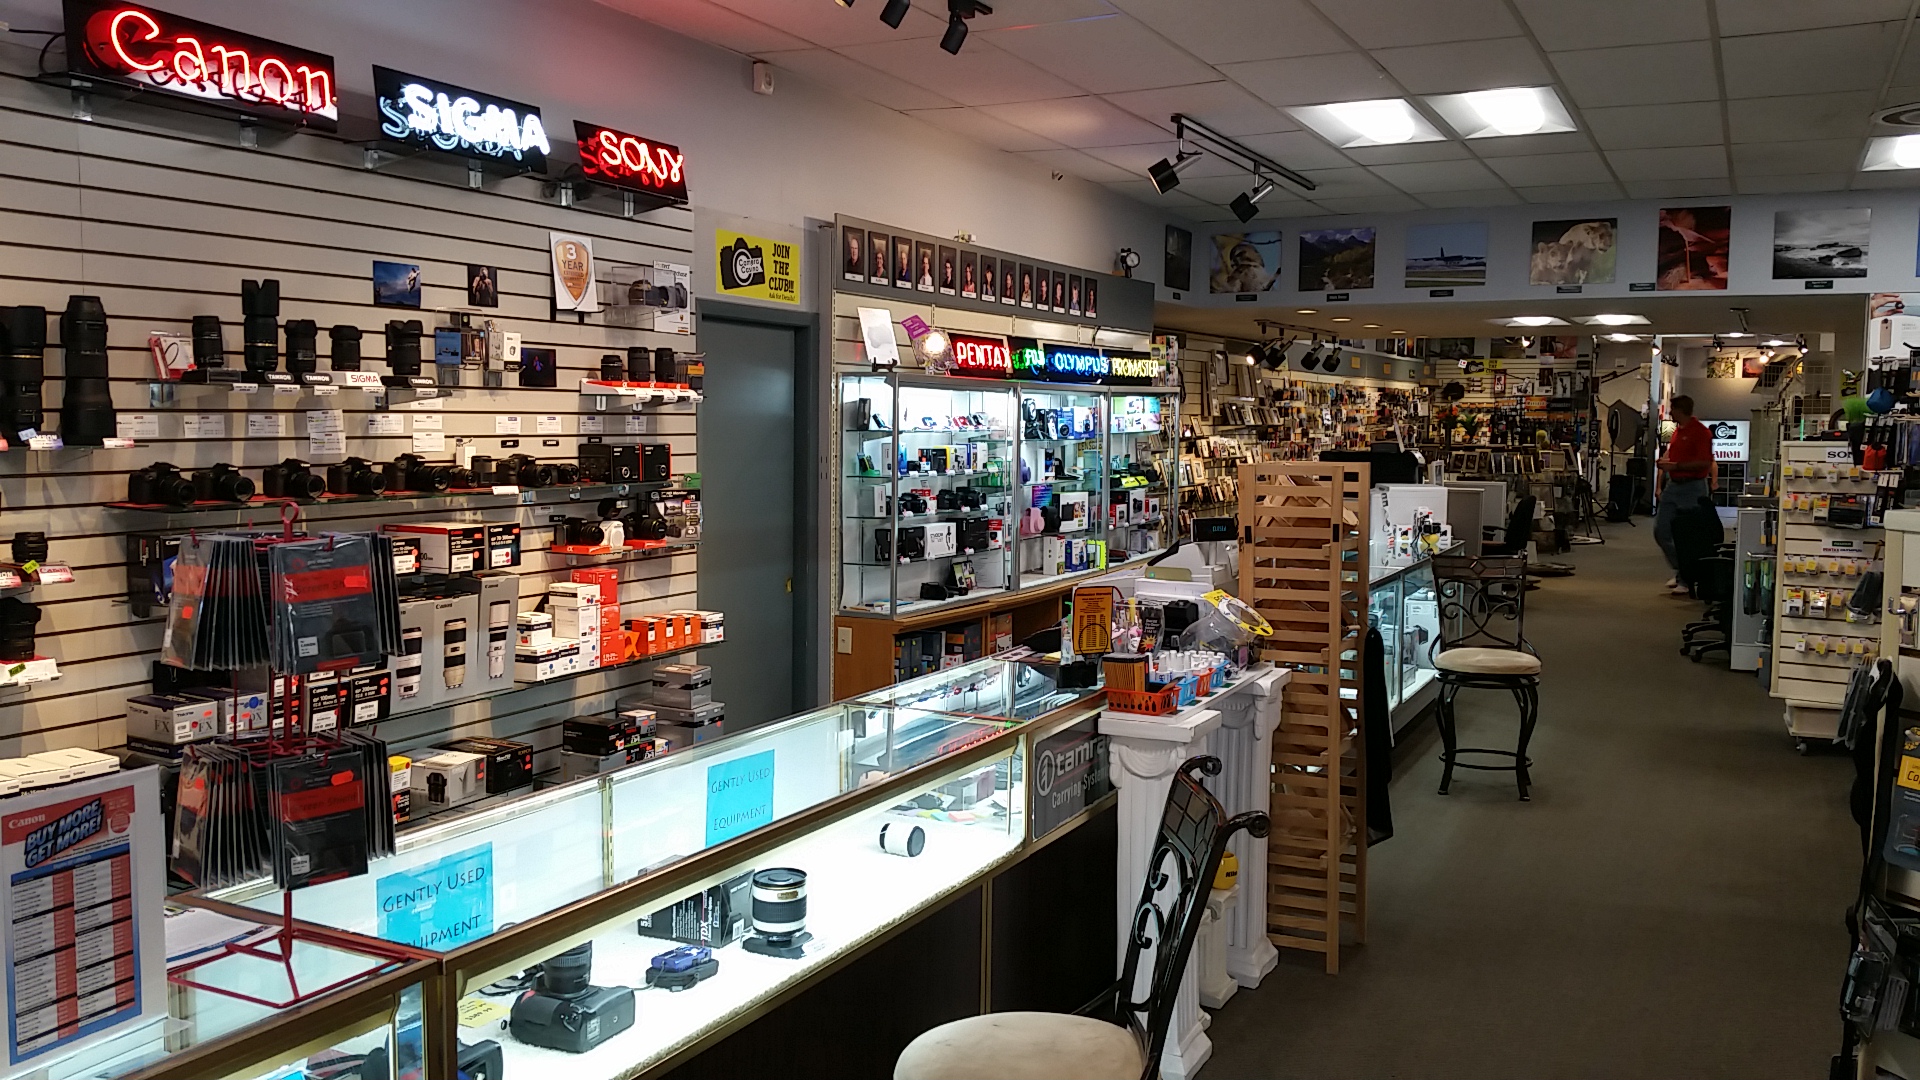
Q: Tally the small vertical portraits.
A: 13